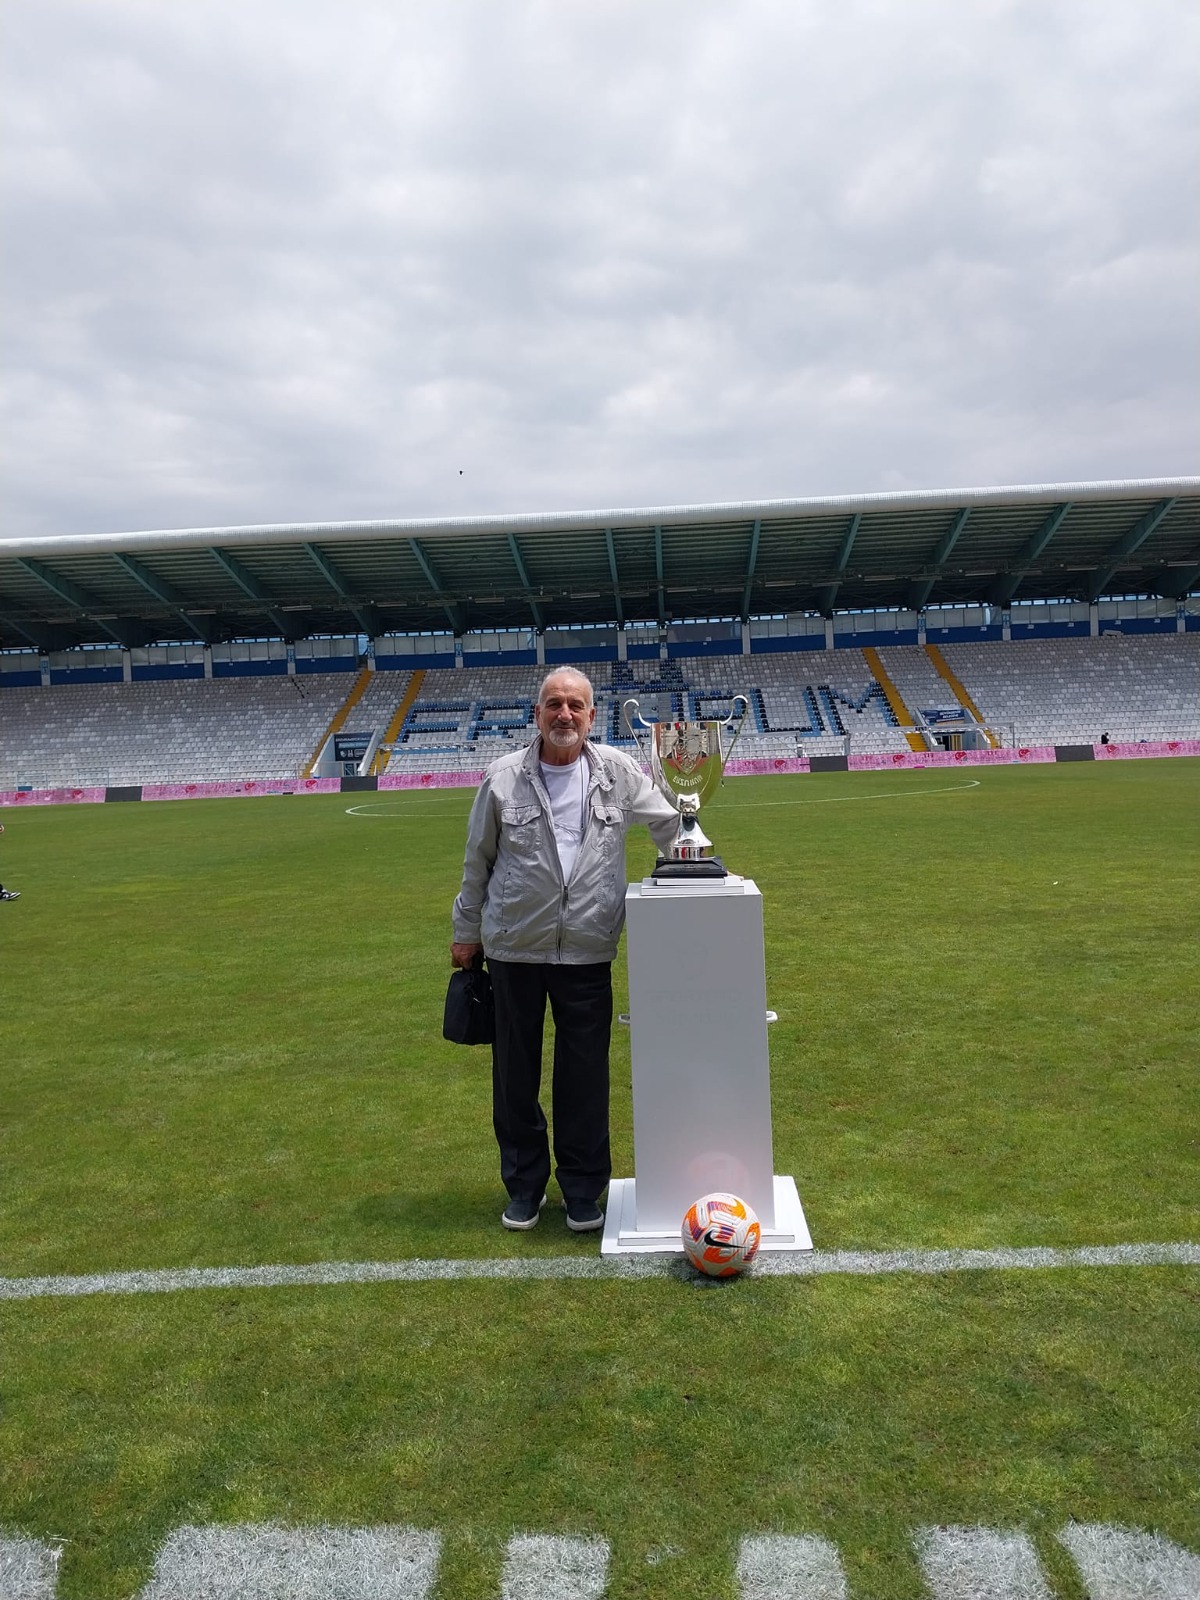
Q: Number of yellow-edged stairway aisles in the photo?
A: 4